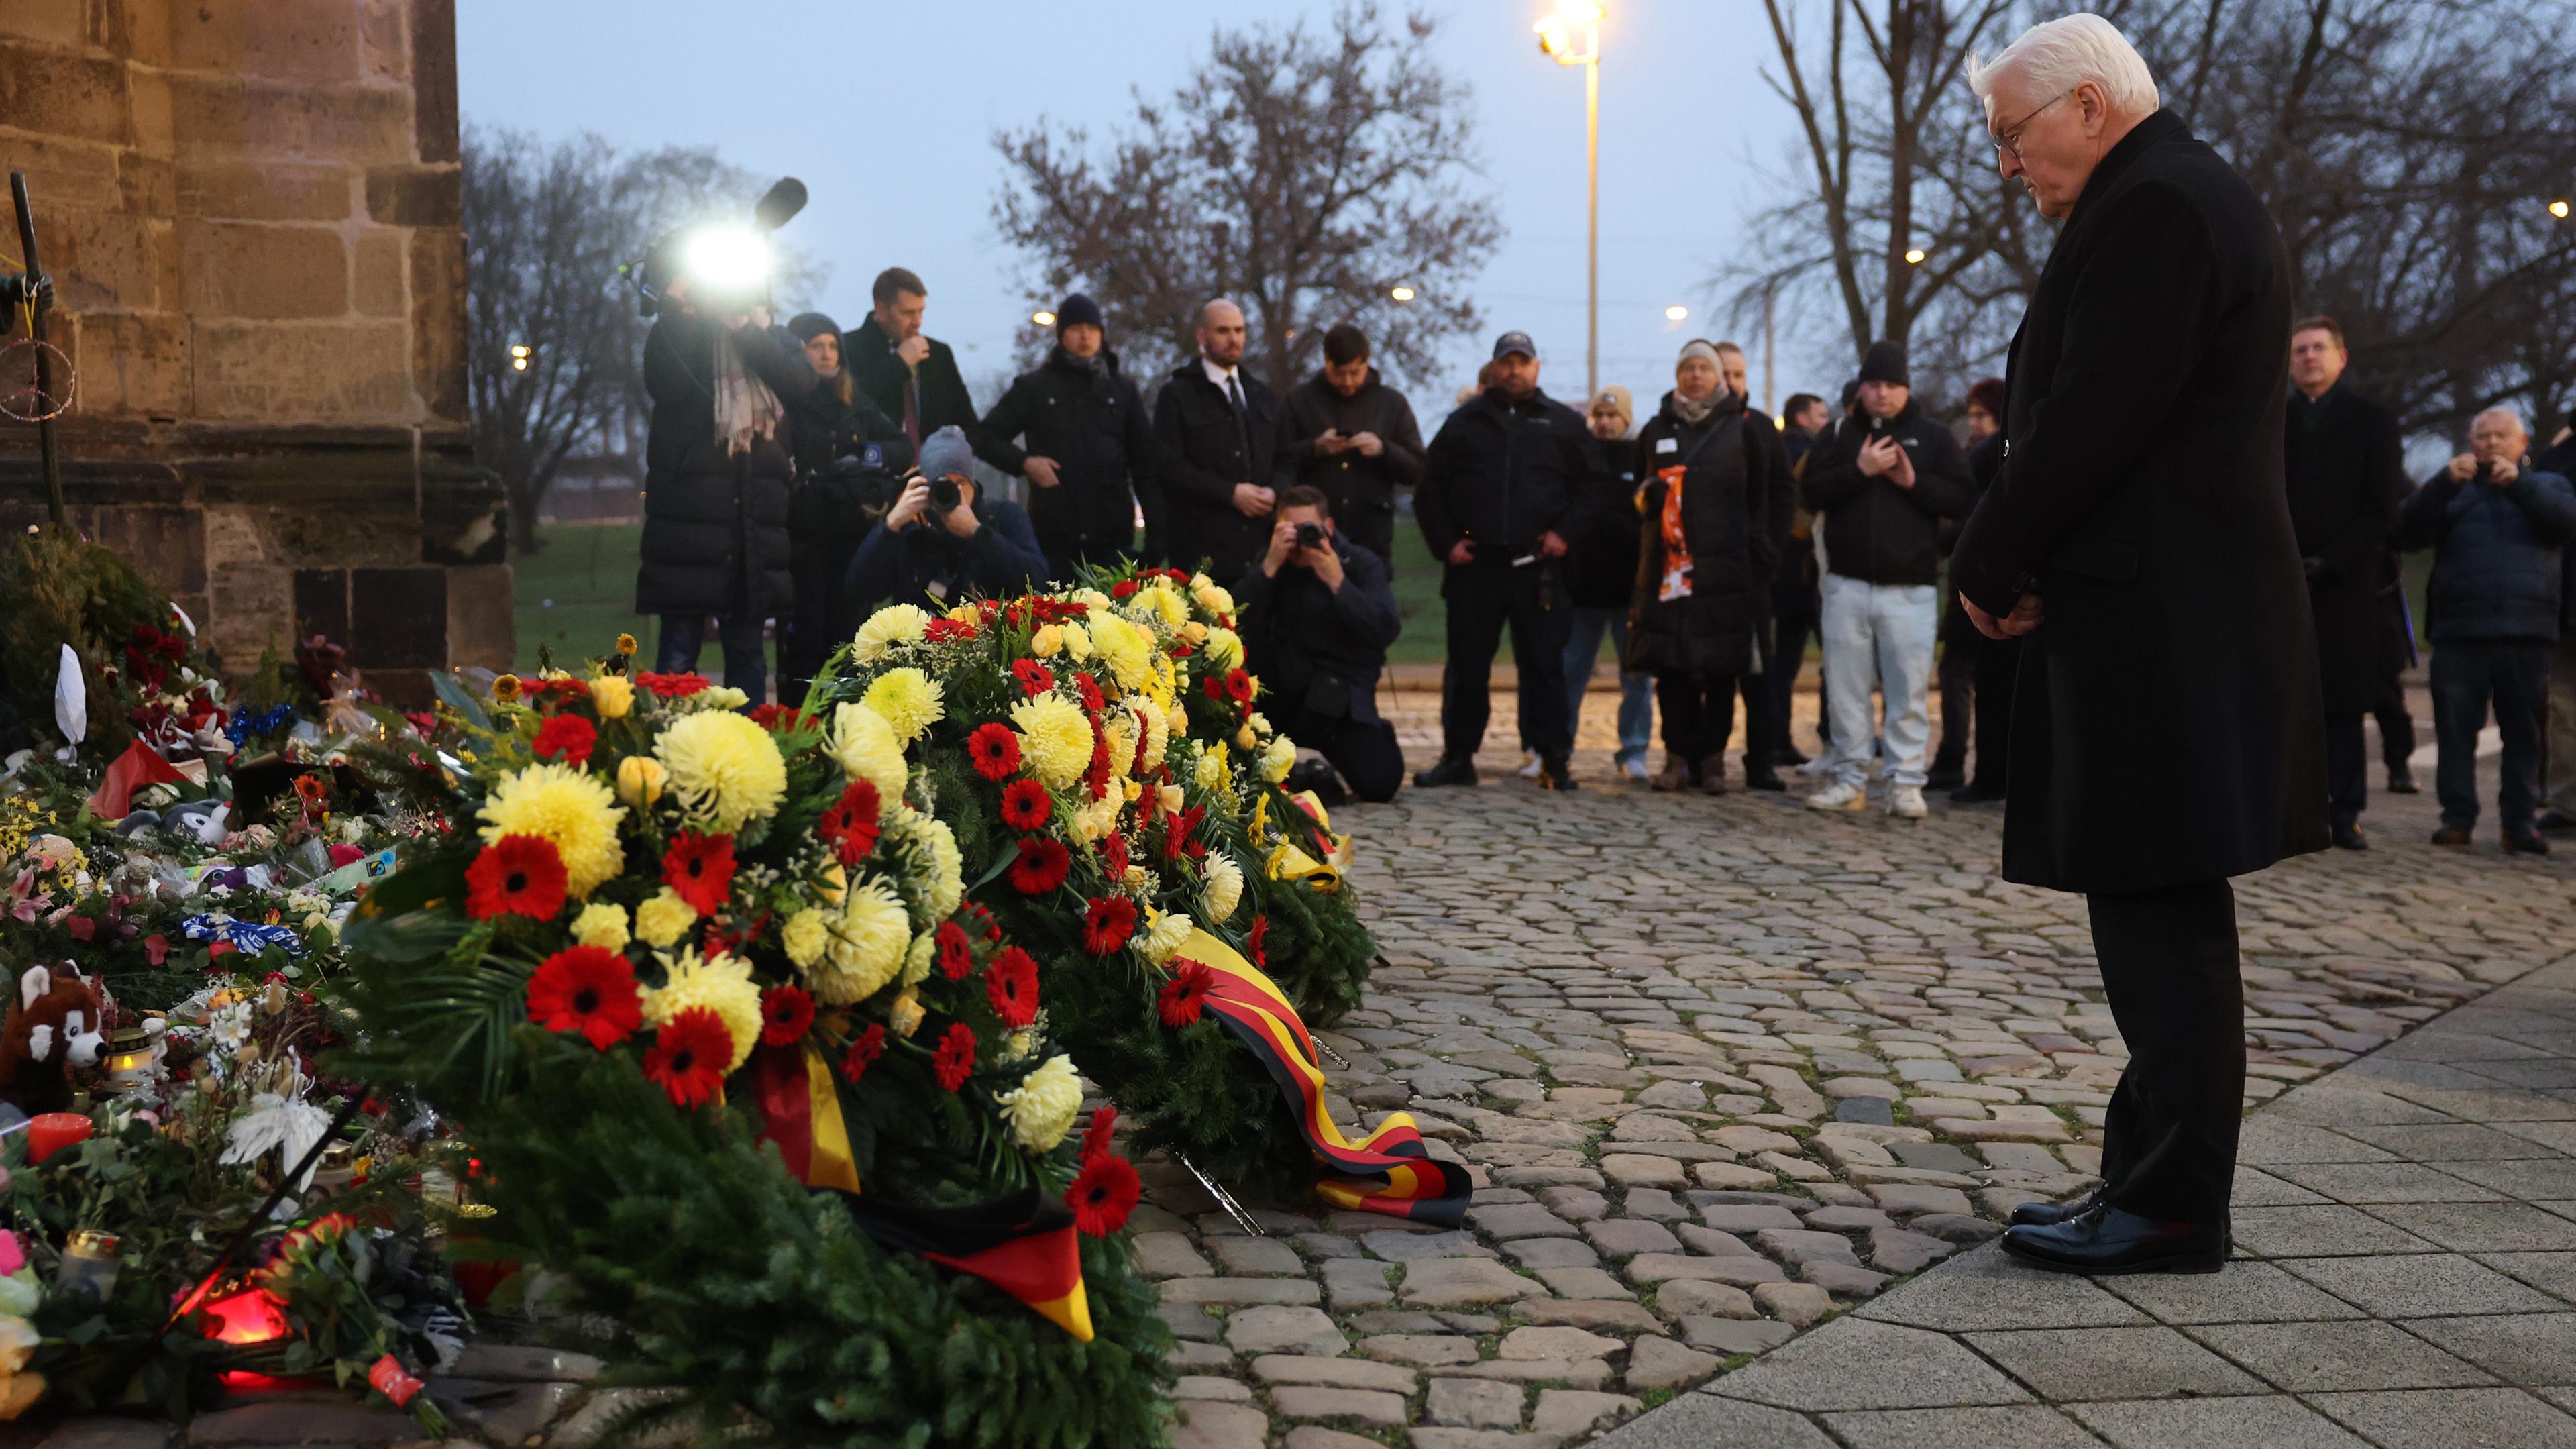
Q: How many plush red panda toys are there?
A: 1